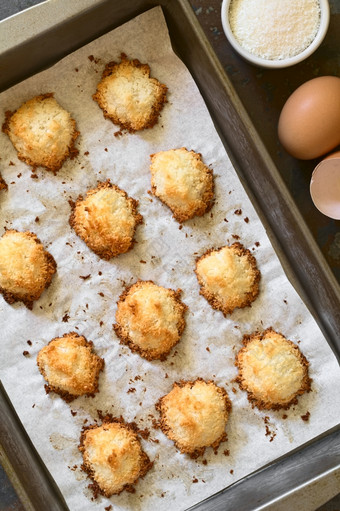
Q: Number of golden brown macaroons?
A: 11